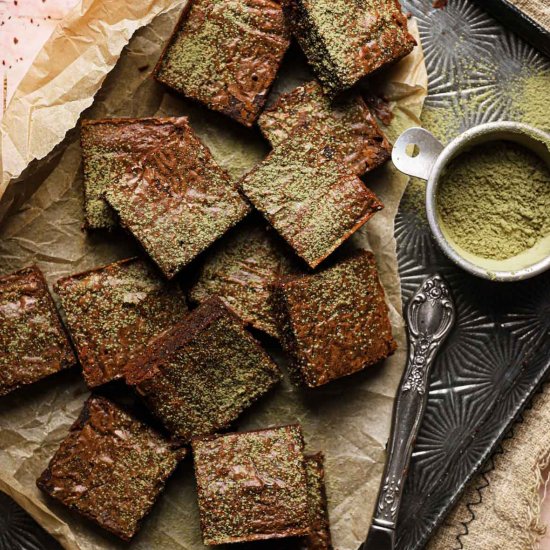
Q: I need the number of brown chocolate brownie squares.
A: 14